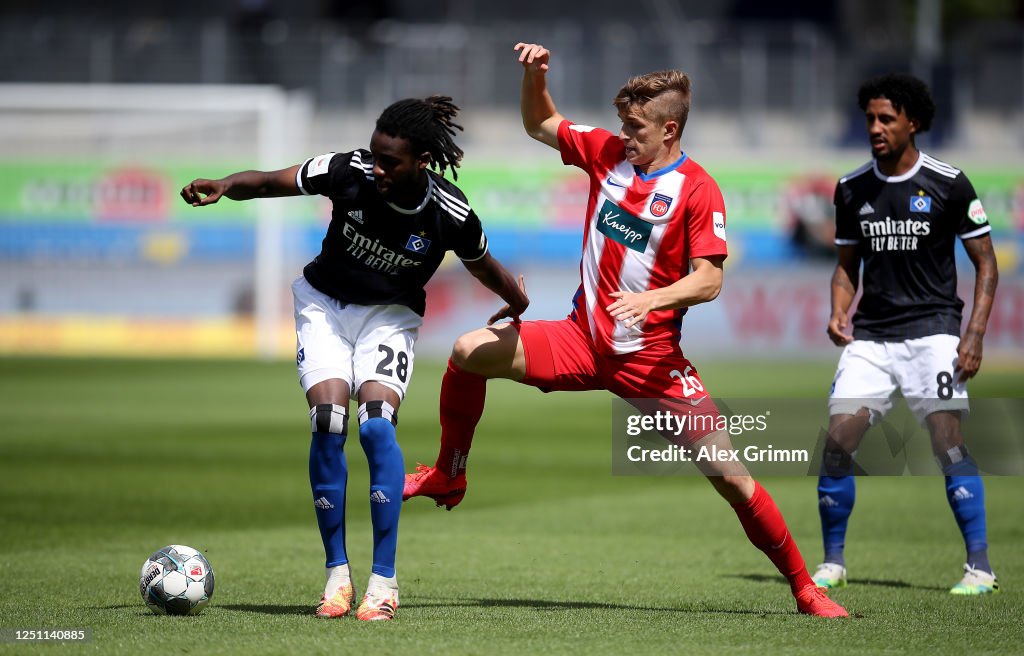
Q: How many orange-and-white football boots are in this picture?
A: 2